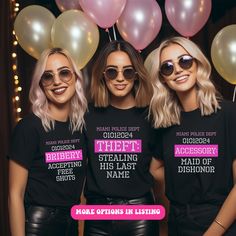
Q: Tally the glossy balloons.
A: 8